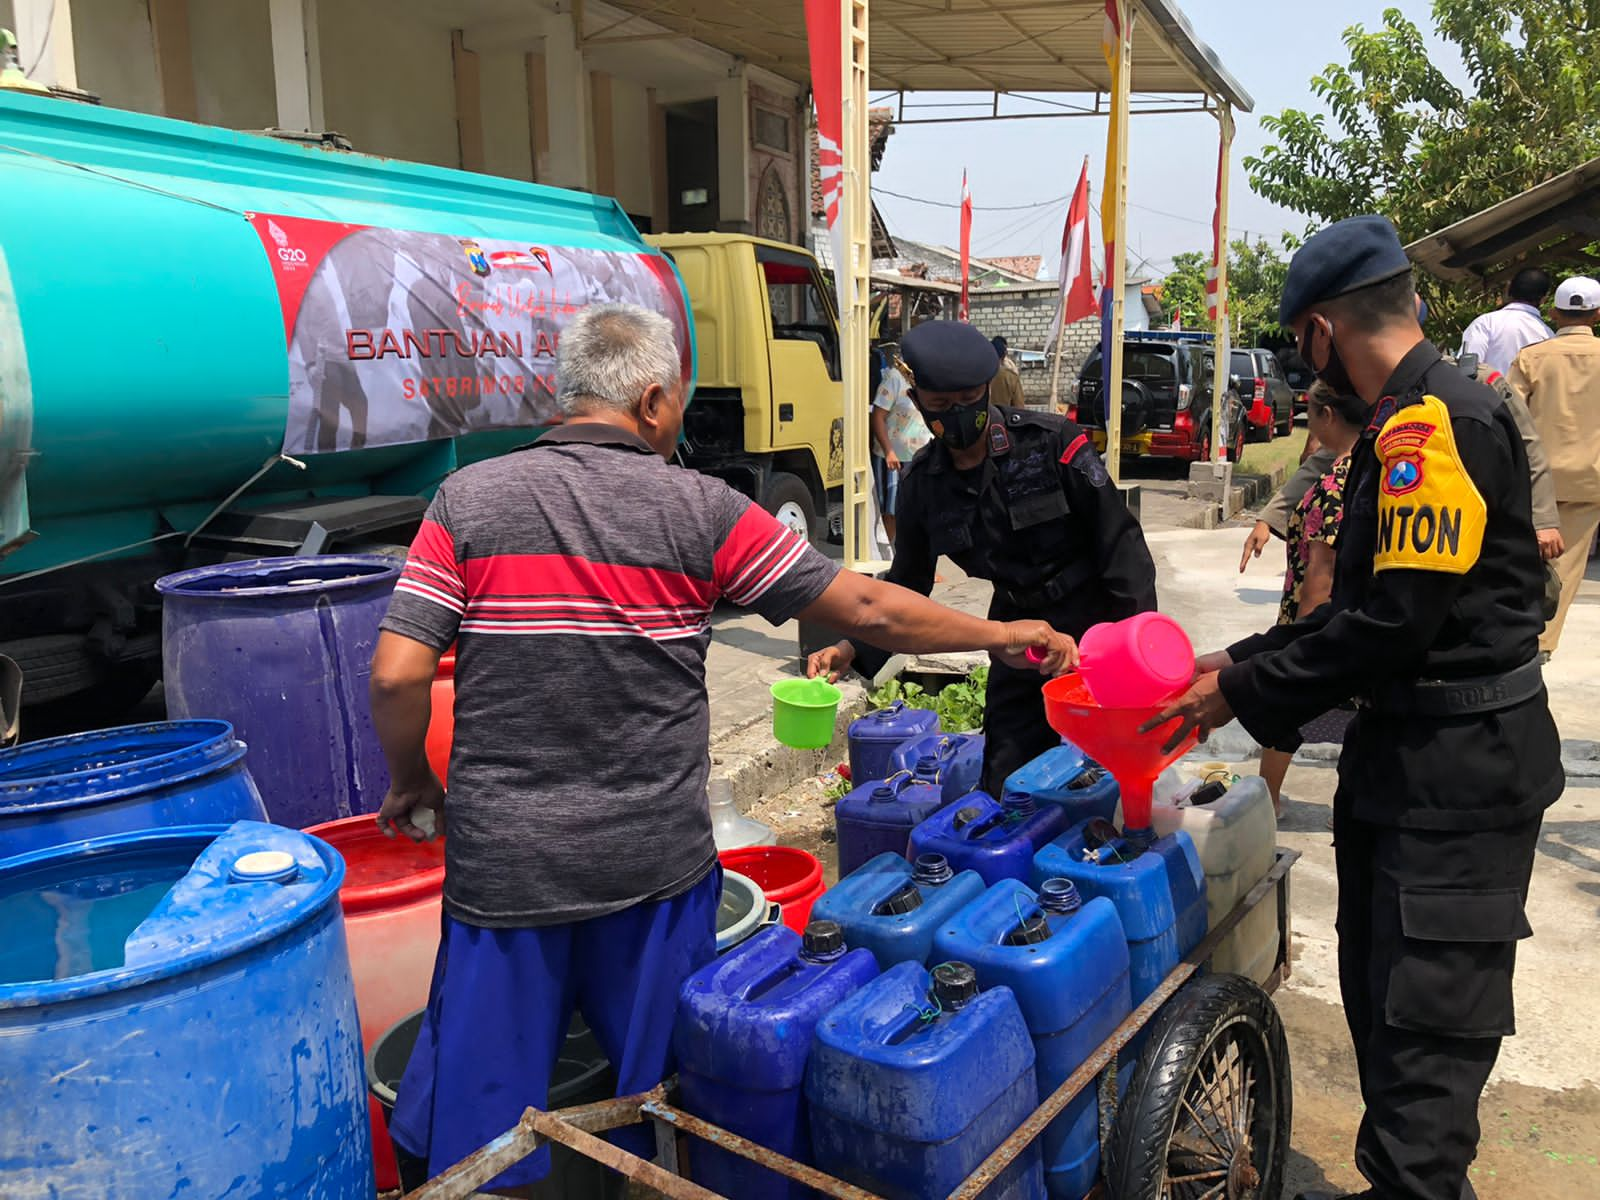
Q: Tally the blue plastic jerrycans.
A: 10